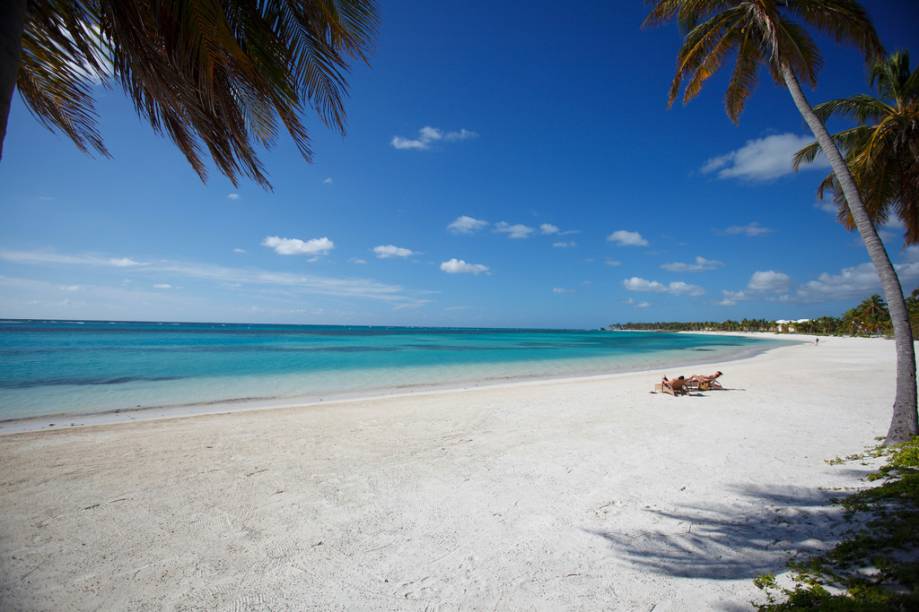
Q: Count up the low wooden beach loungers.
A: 2